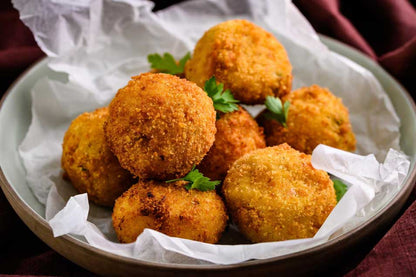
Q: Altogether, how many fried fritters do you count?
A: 7